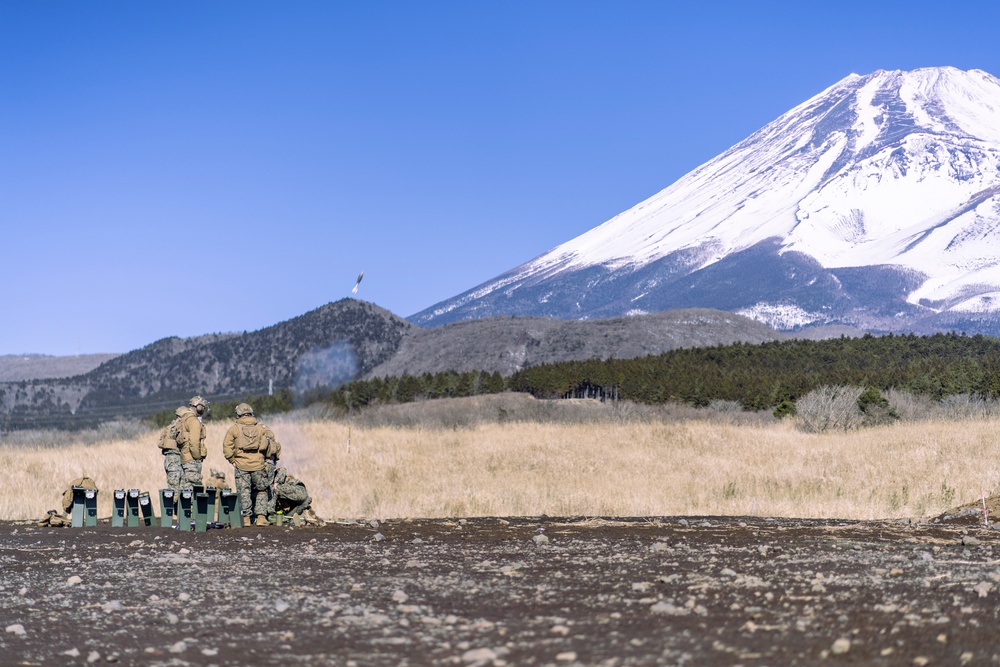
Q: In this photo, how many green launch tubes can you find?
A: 12